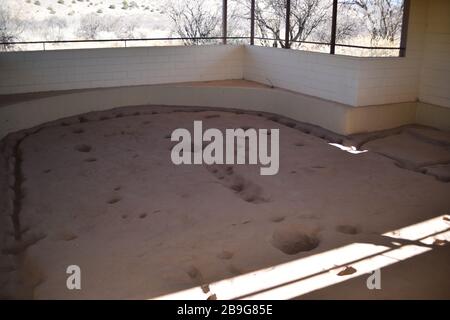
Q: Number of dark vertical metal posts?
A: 5